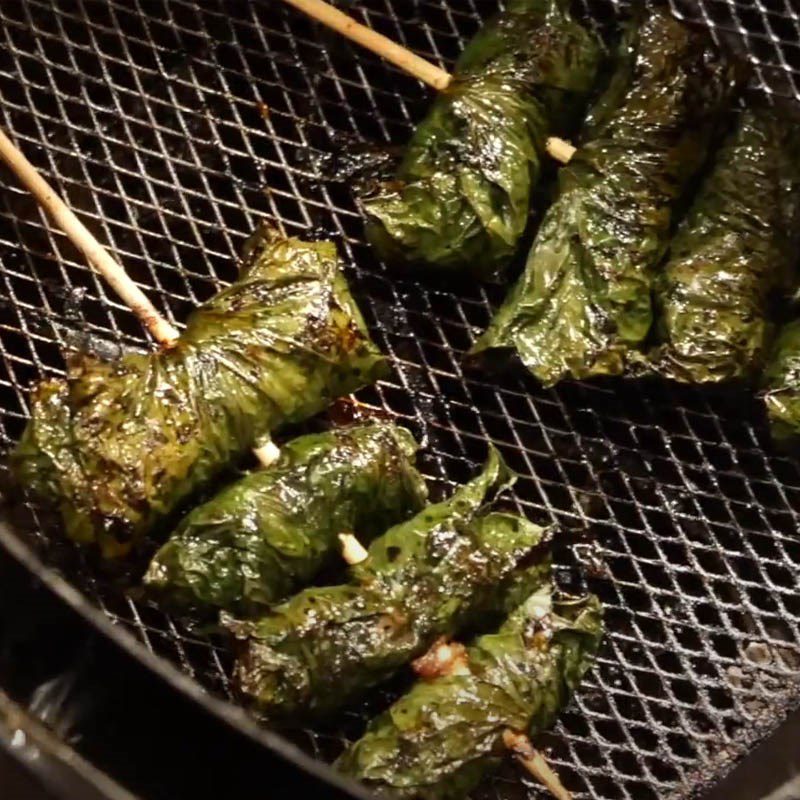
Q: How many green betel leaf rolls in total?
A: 8